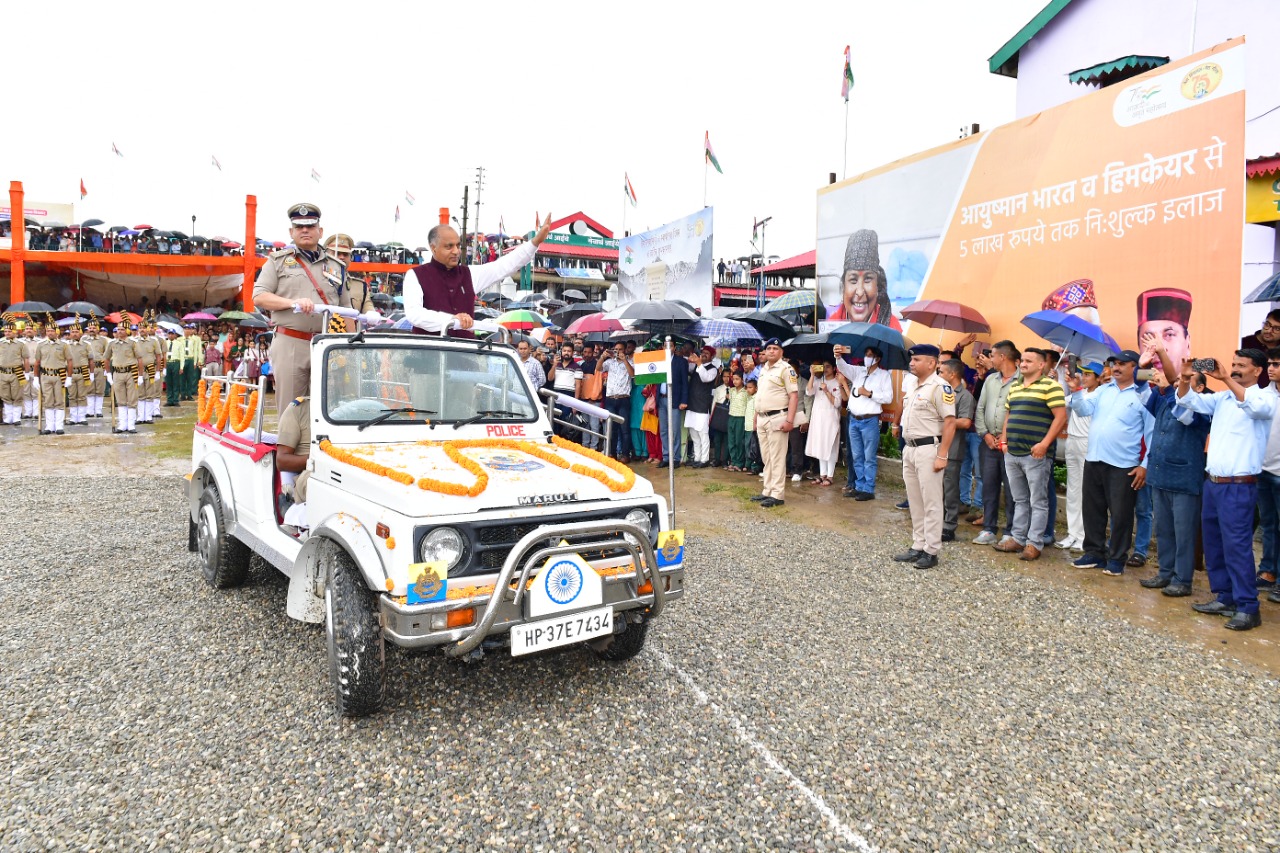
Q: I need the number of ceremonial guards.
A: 8